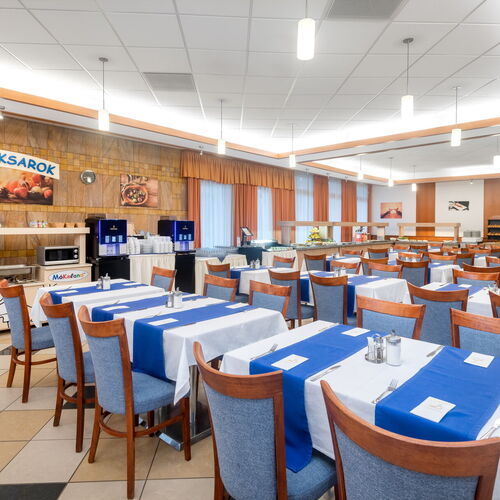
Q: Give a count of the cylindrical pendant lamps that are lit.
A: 10